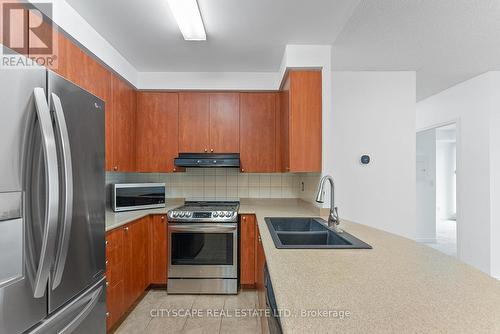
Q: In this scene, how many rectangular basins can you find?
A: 2